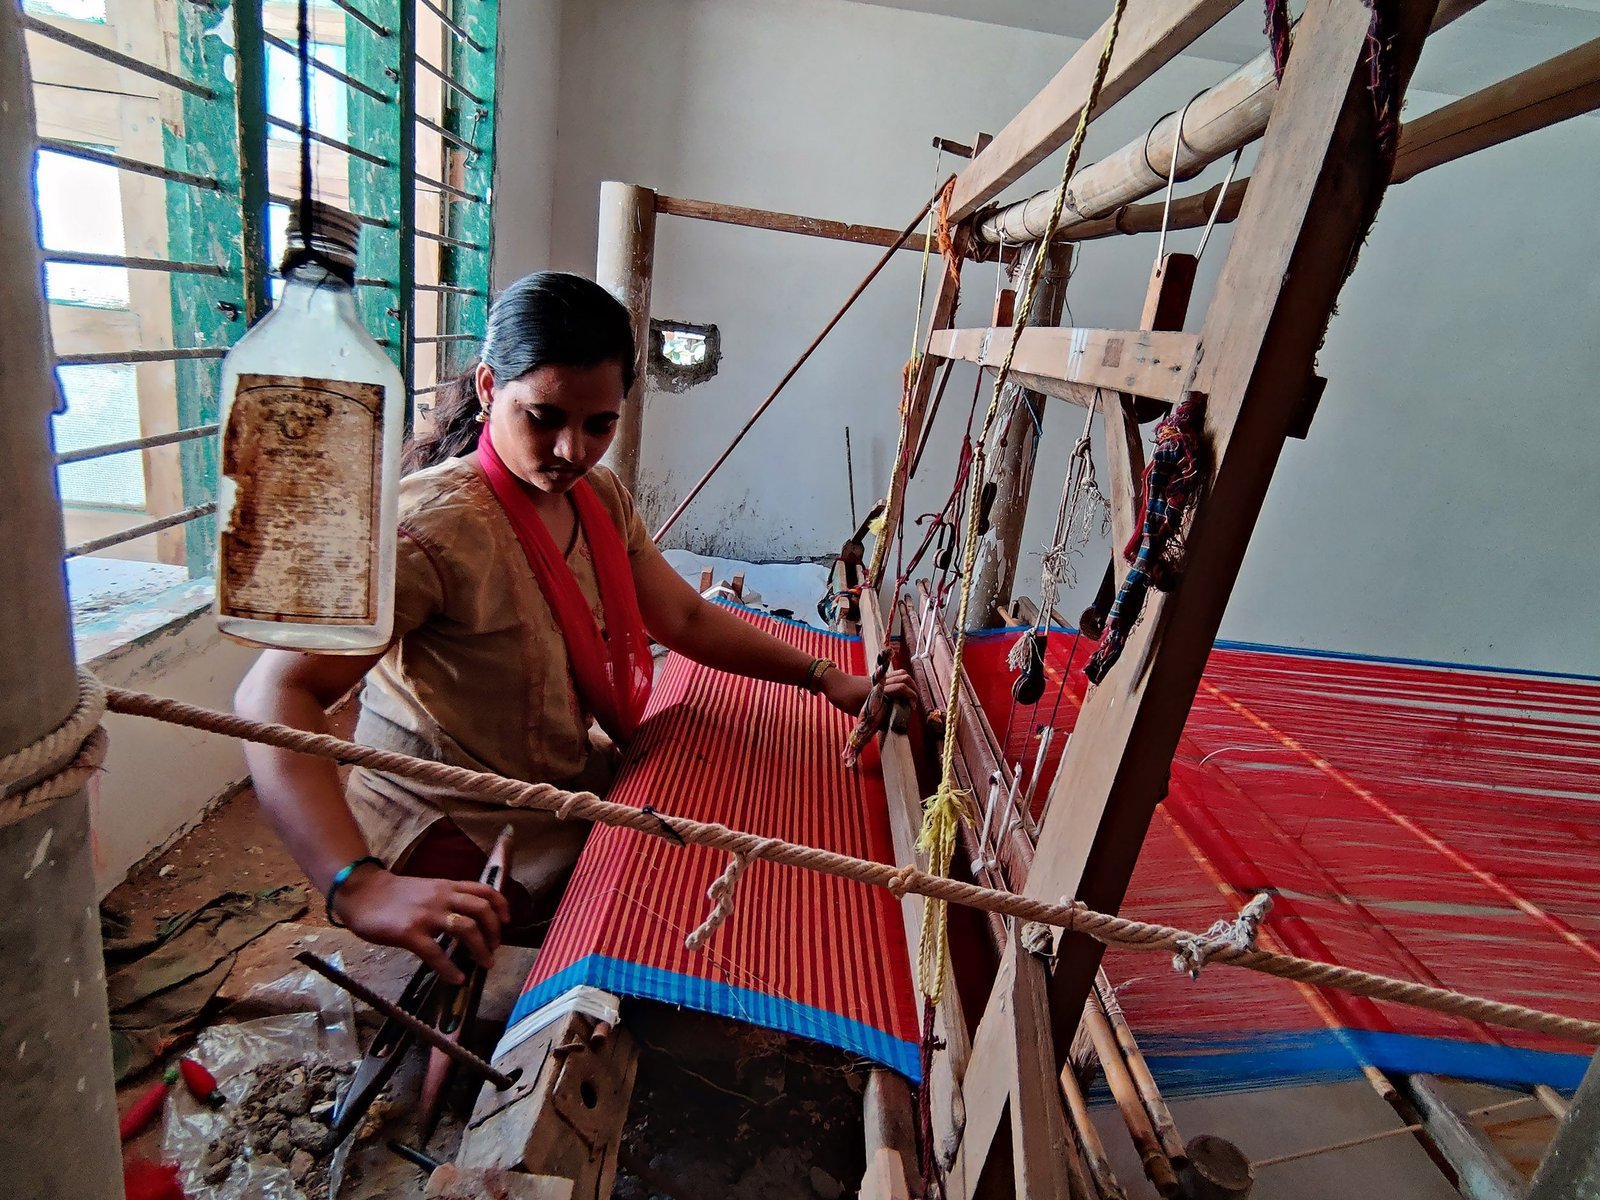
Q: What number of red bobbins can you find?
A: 2